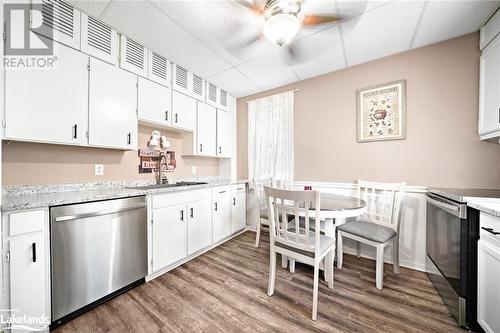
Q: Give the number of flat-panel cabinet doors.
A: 11